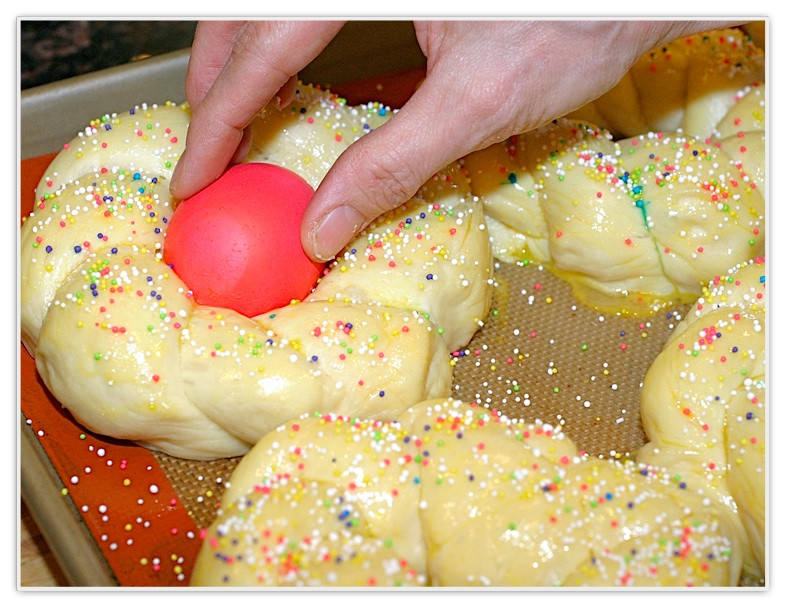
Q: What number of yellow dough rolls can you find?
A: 4